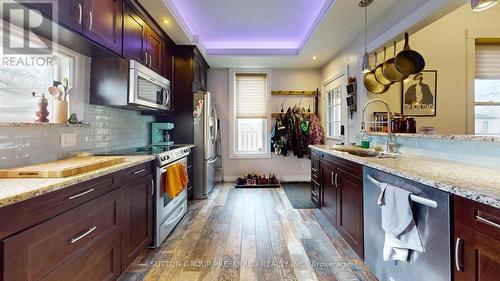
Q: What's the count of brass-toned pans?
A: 3